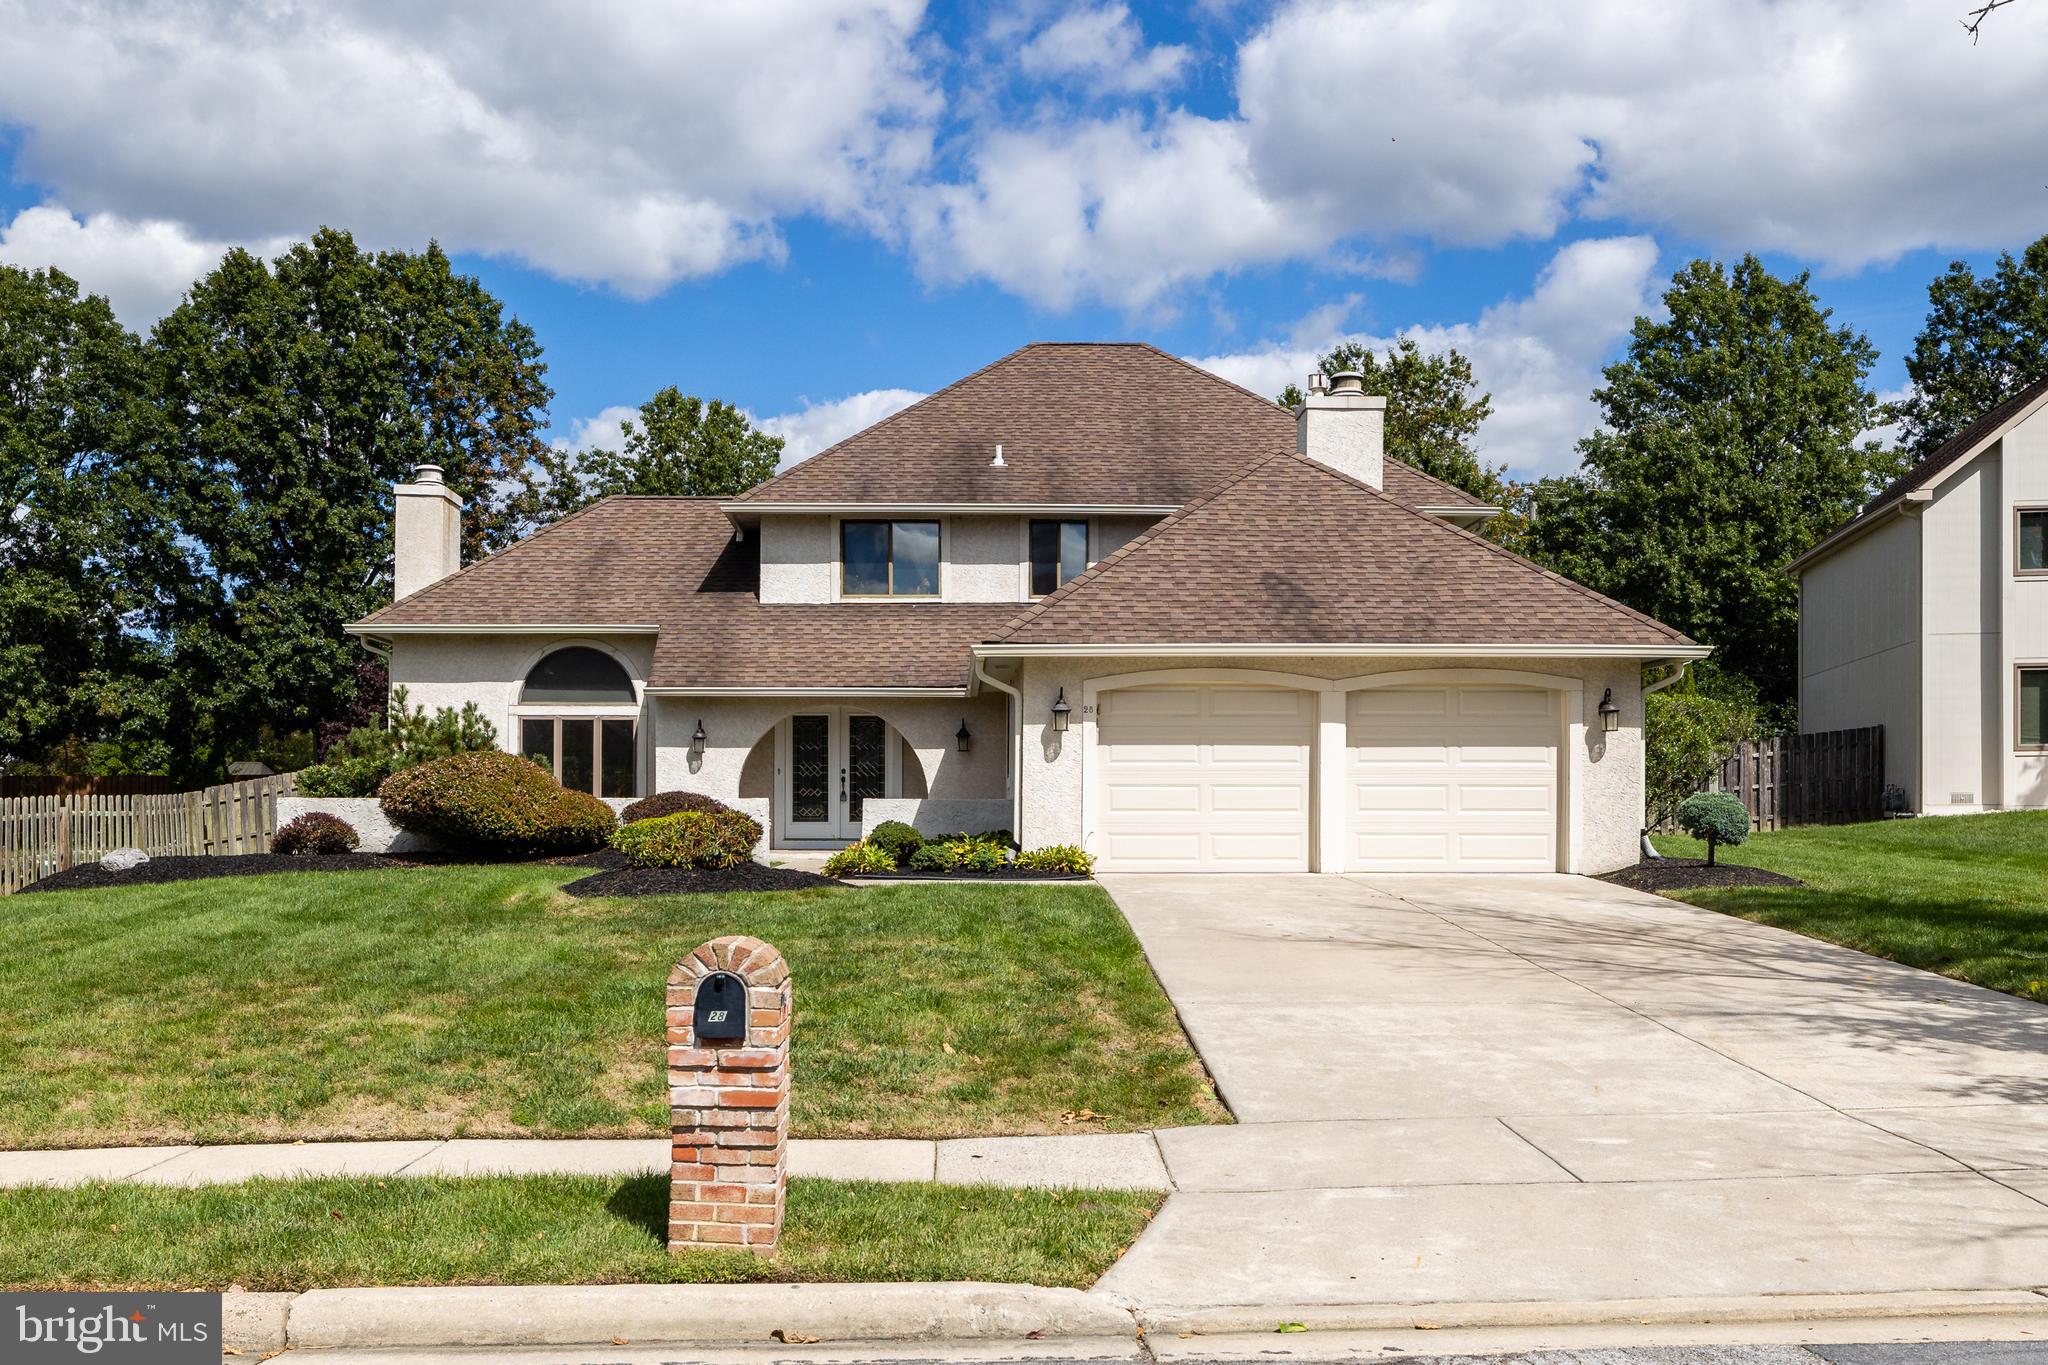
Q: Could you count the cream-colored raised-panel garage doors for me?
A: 2